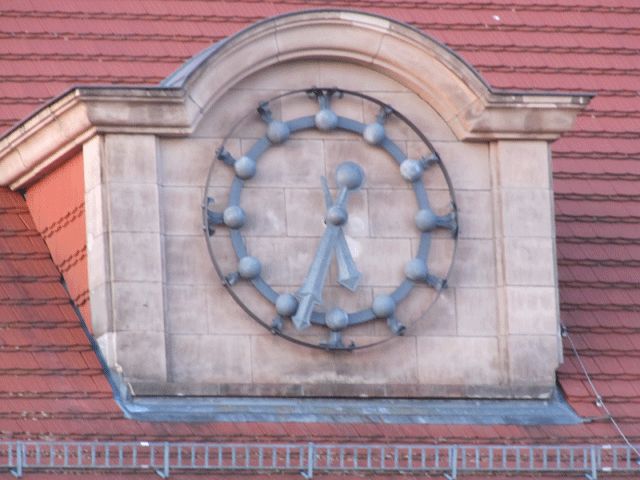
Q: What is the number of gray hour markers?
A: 12